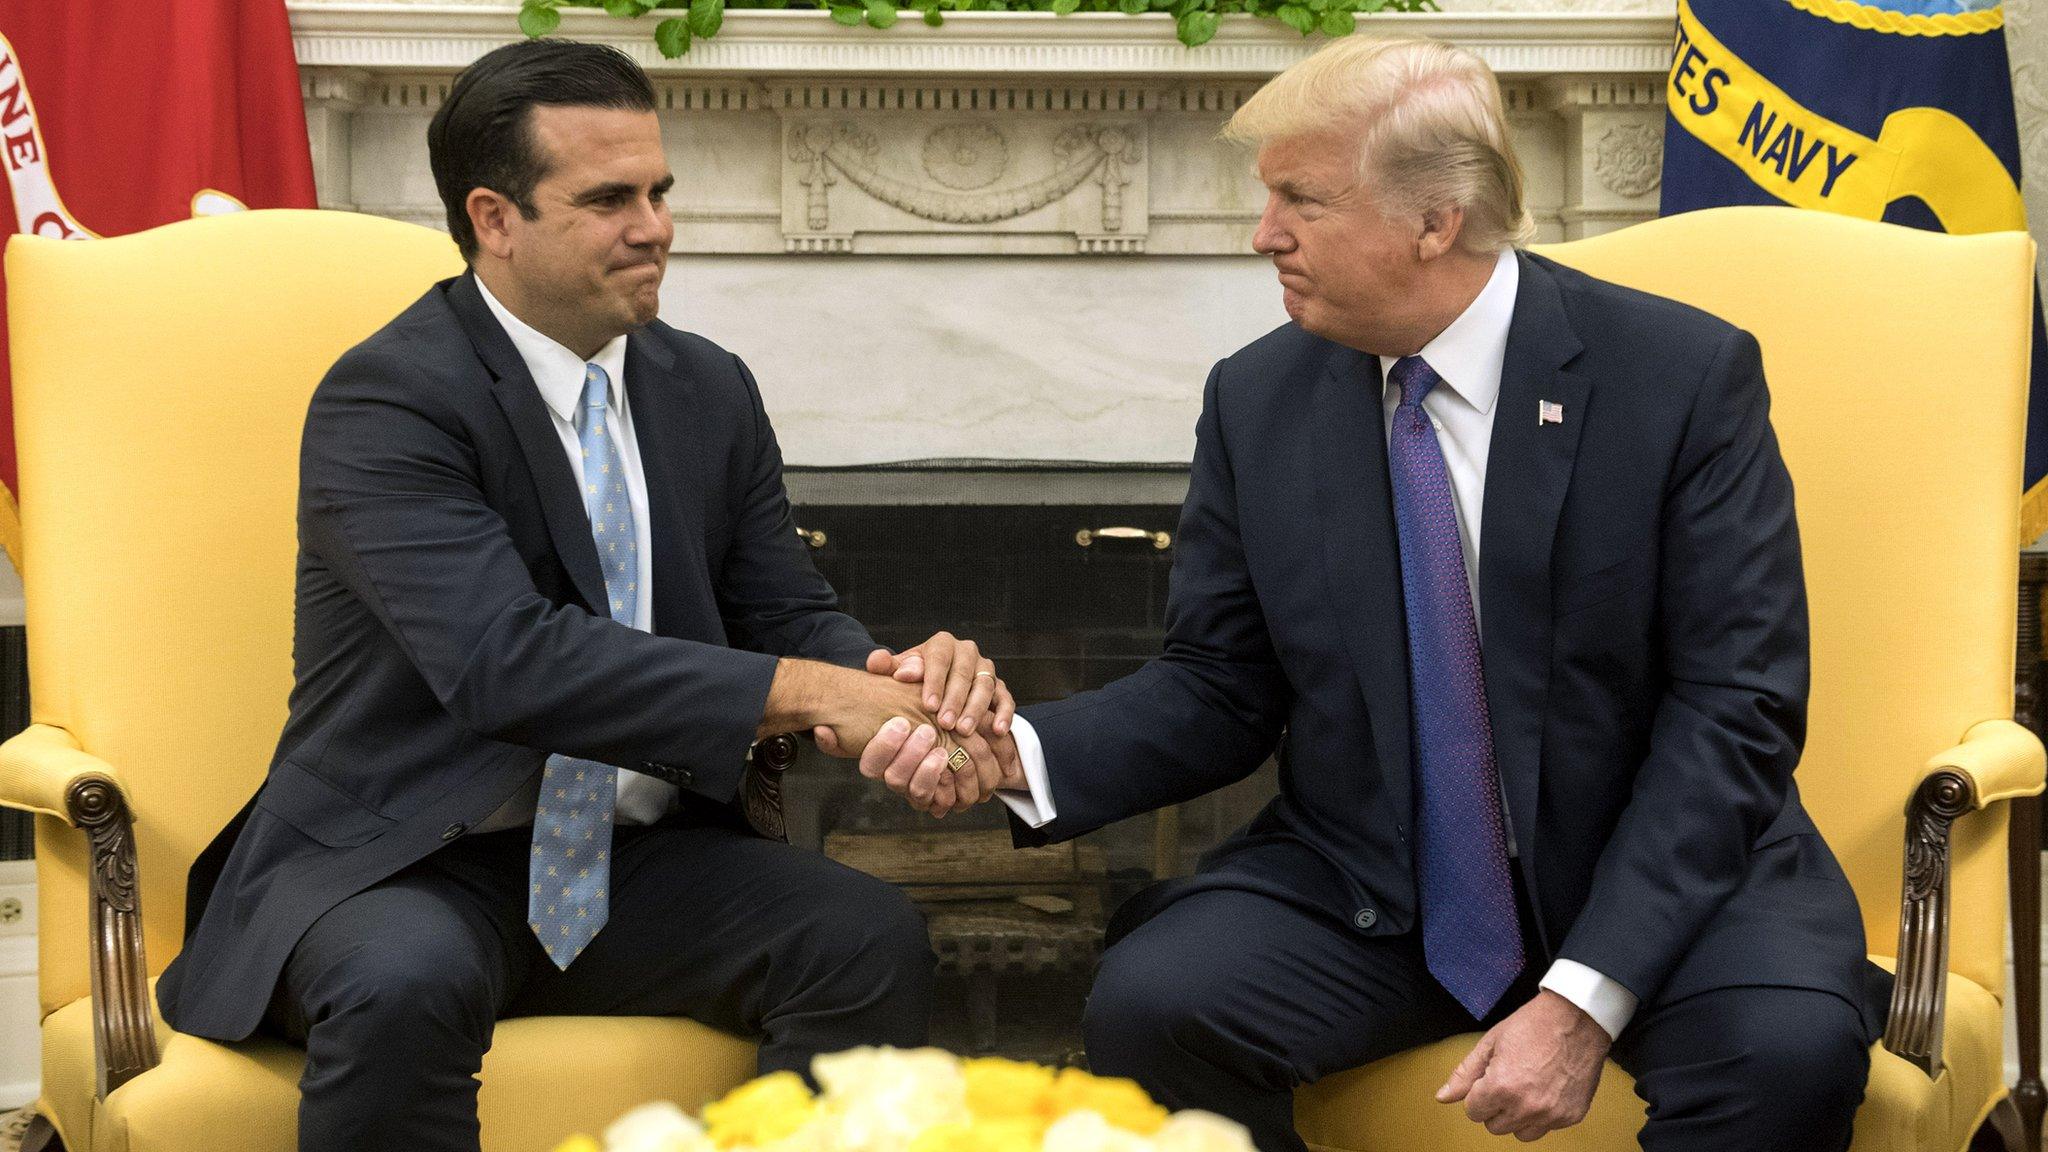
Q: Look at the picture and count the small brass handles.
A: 2